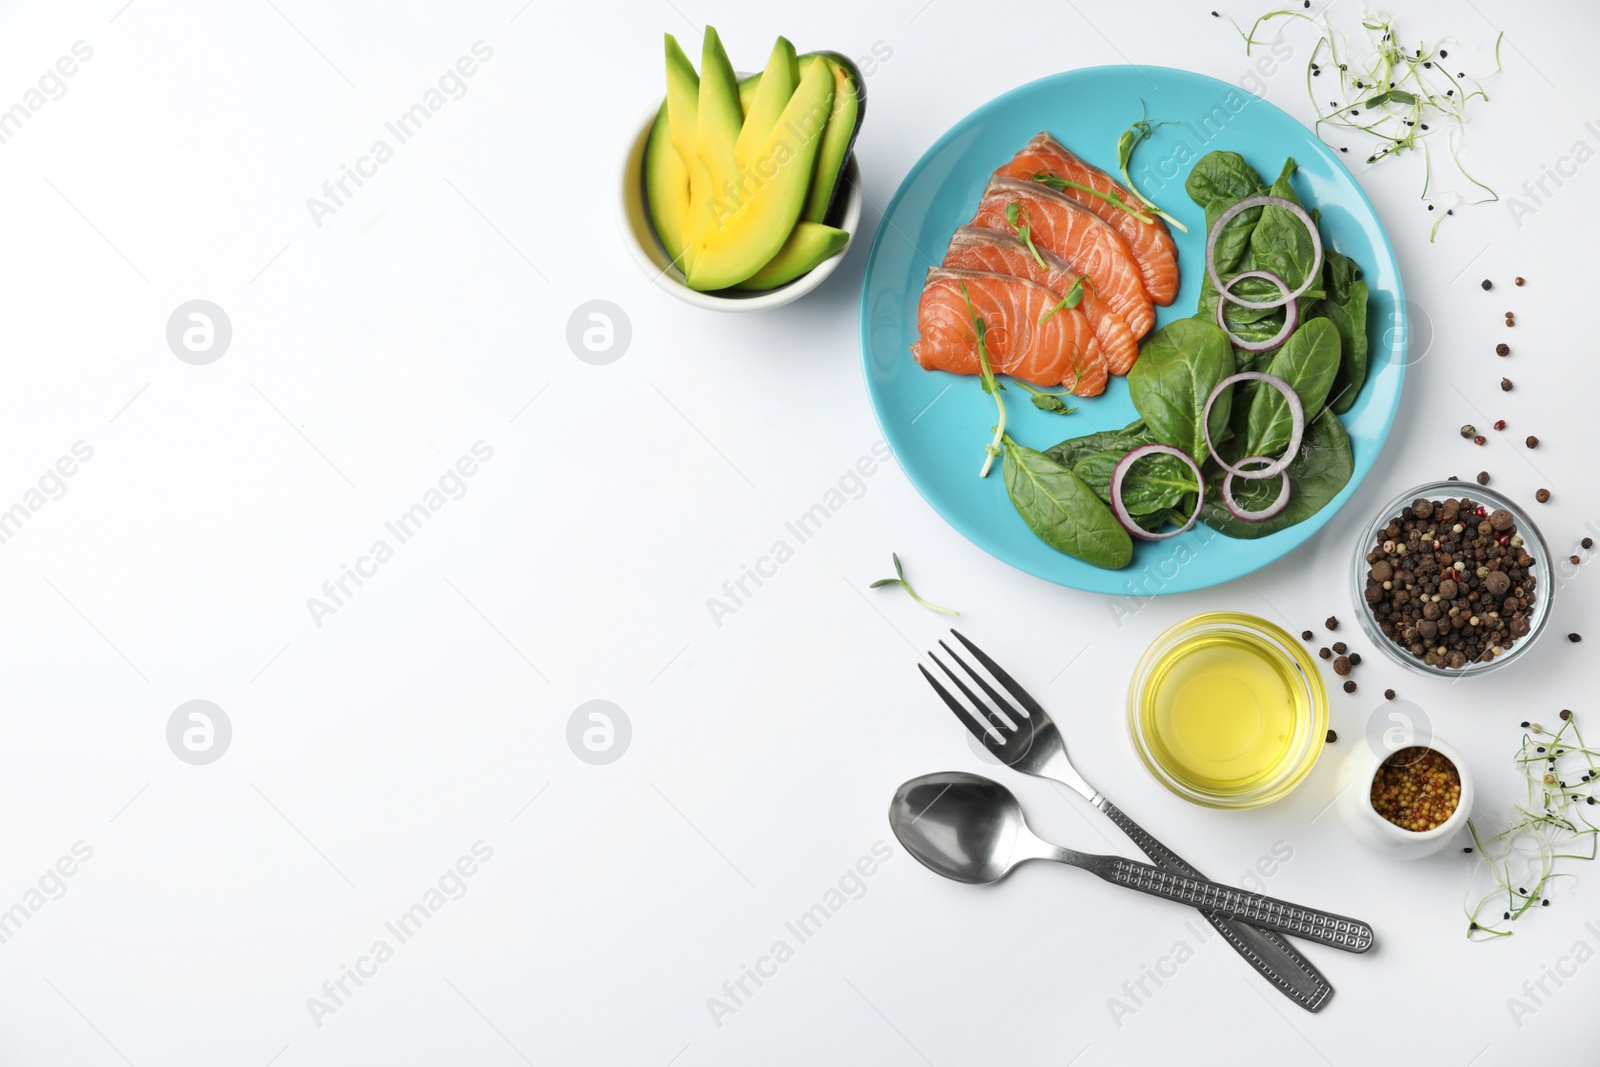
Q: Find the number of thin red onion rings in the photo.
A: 5